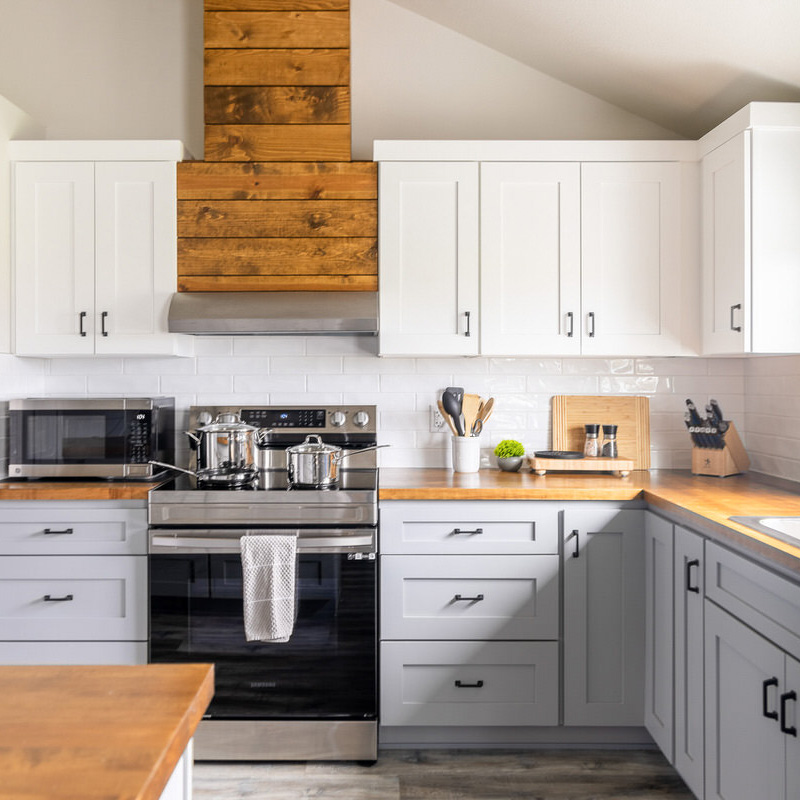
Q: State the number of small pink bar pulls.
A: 0